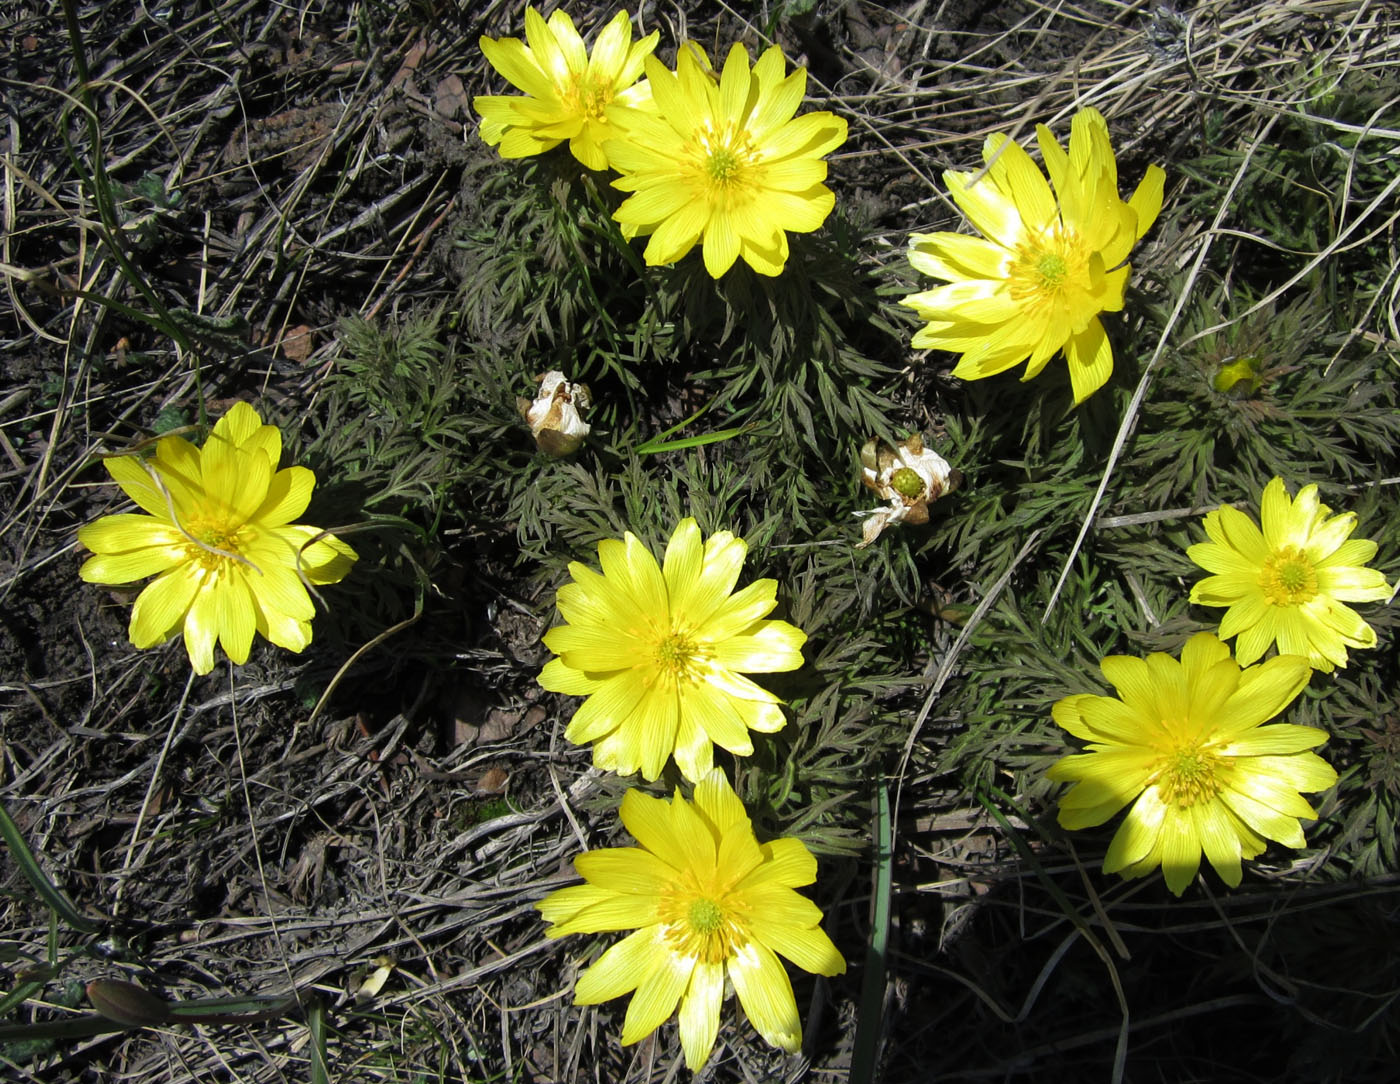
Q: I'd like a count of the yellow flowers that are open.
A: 8